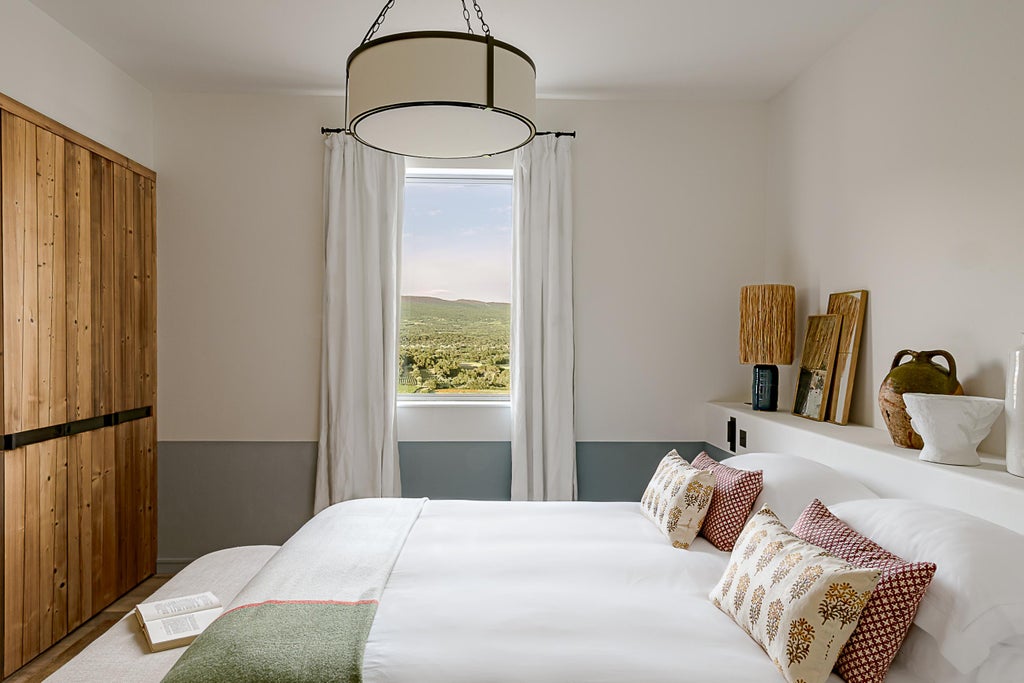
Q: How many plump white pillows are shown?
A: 2